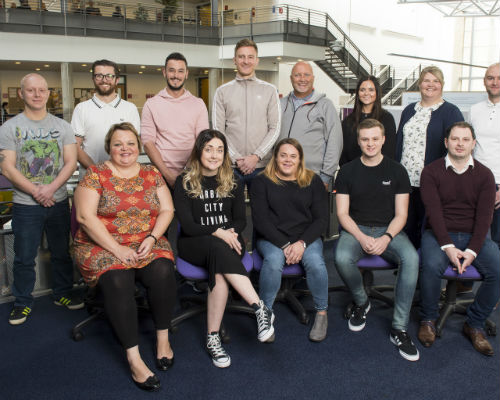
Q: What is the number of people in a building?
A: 13